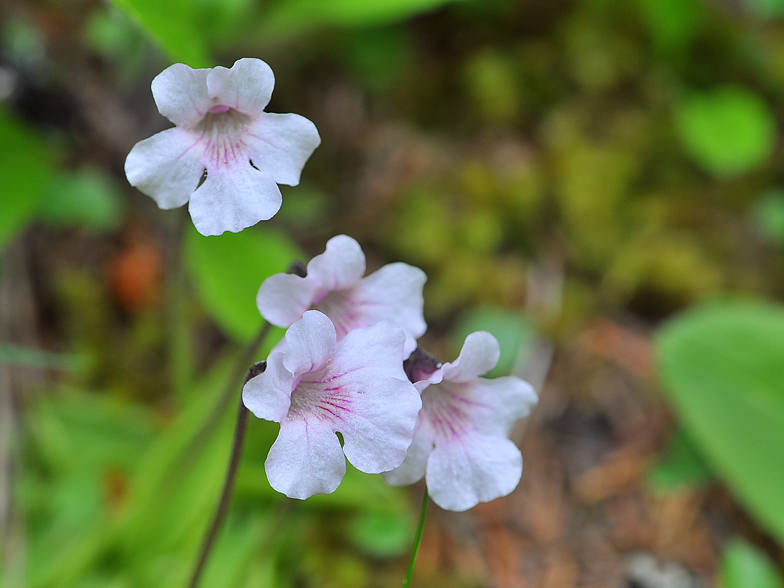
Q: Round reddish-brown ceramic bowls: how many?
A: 0